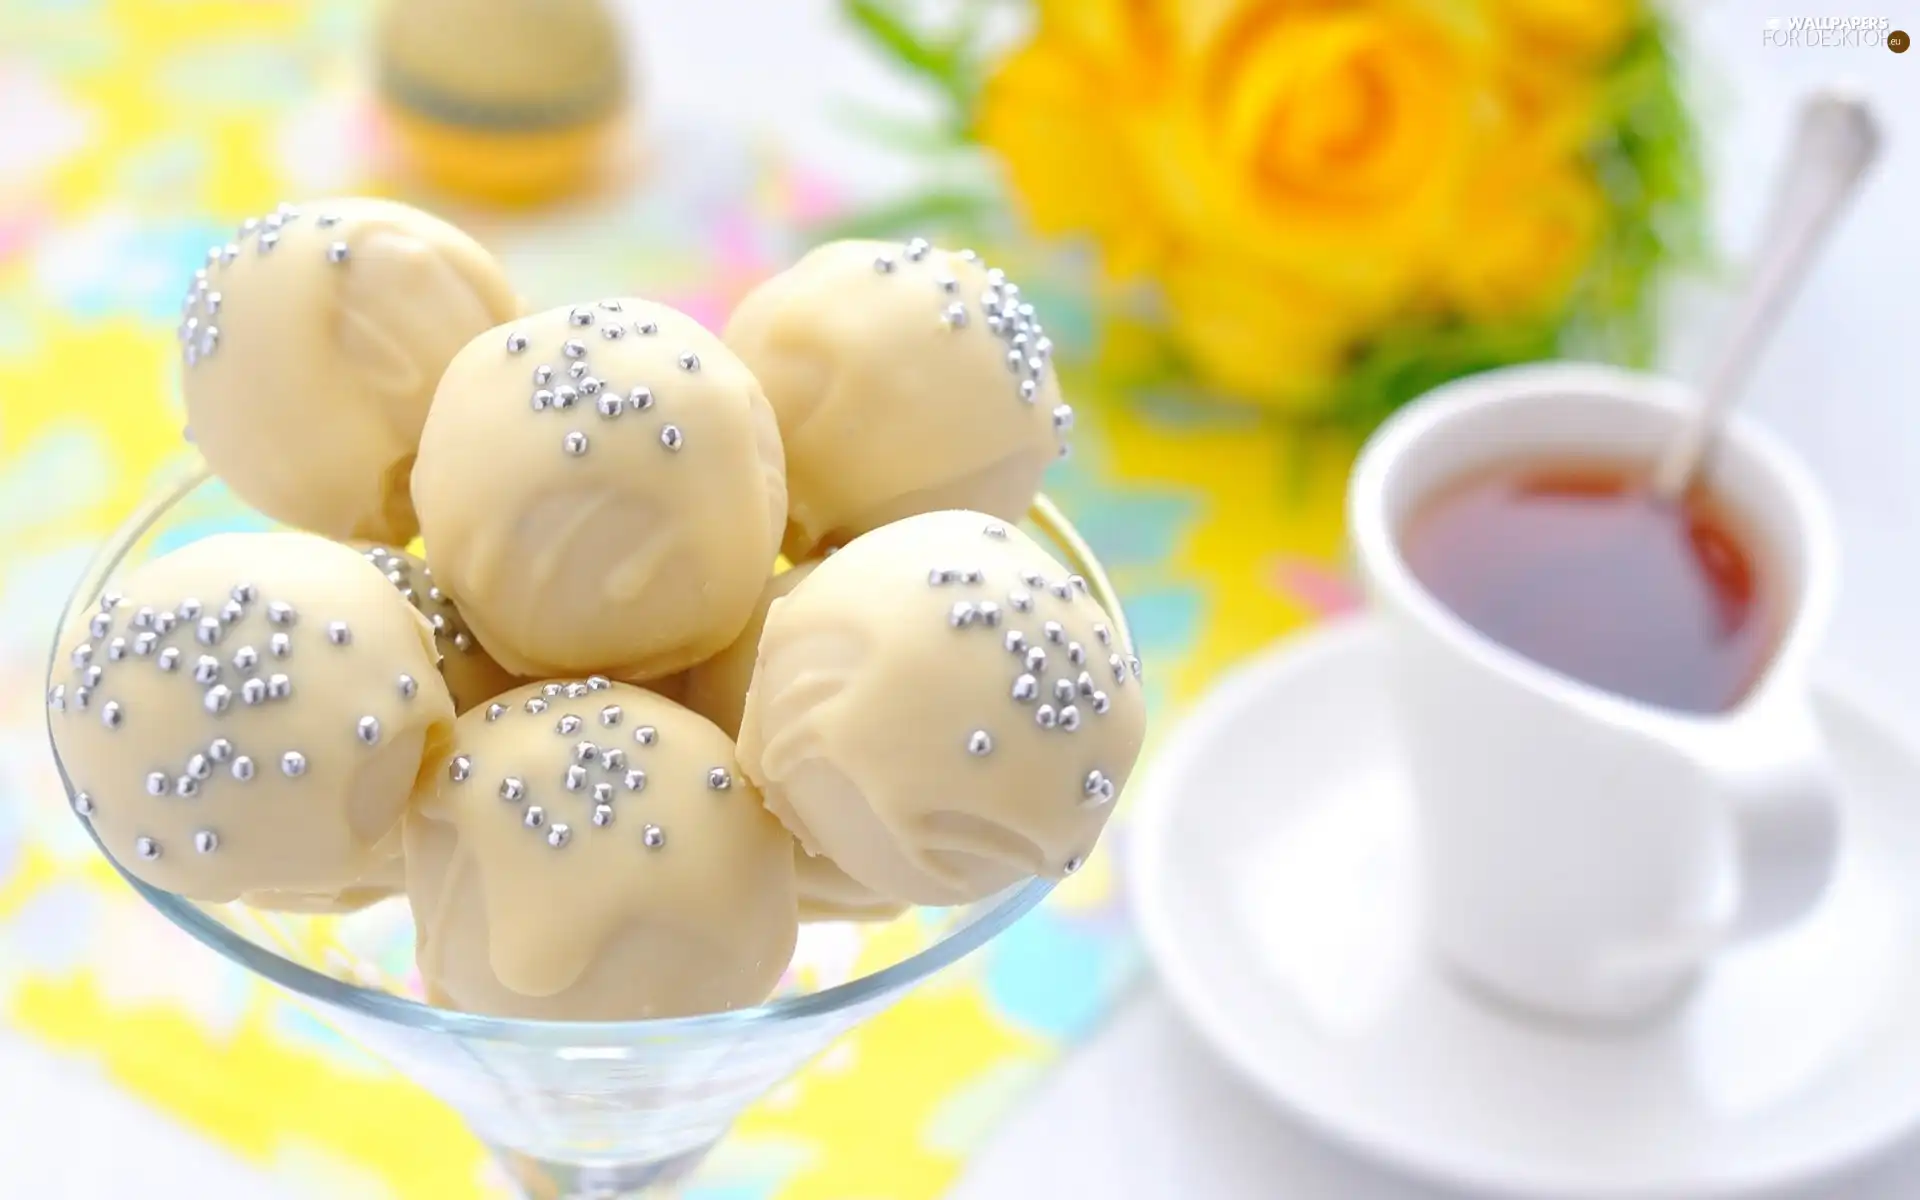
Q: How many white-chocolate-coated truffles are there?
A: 8